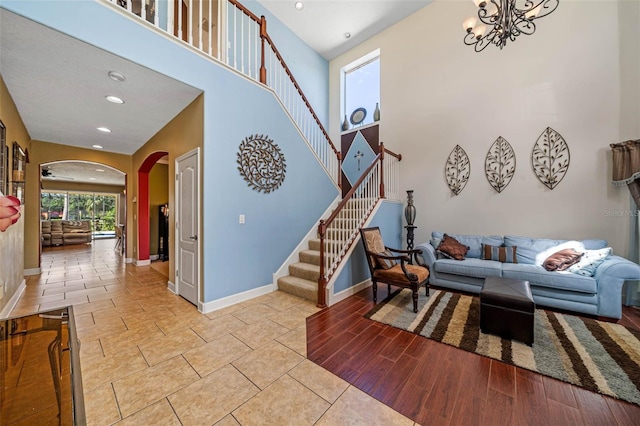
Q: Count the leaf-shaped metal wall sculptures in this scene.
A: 3